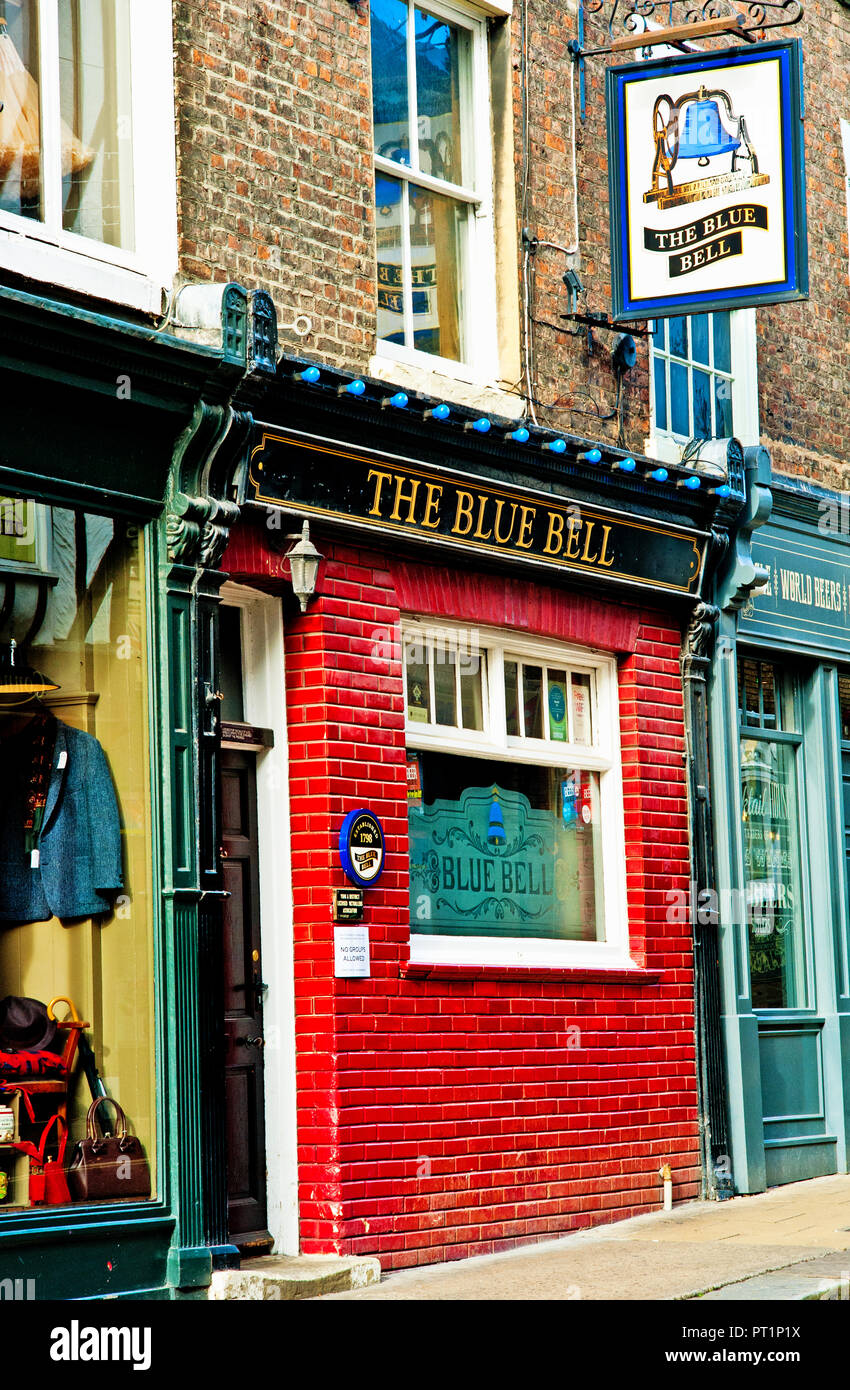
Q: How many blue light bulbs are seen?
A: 12